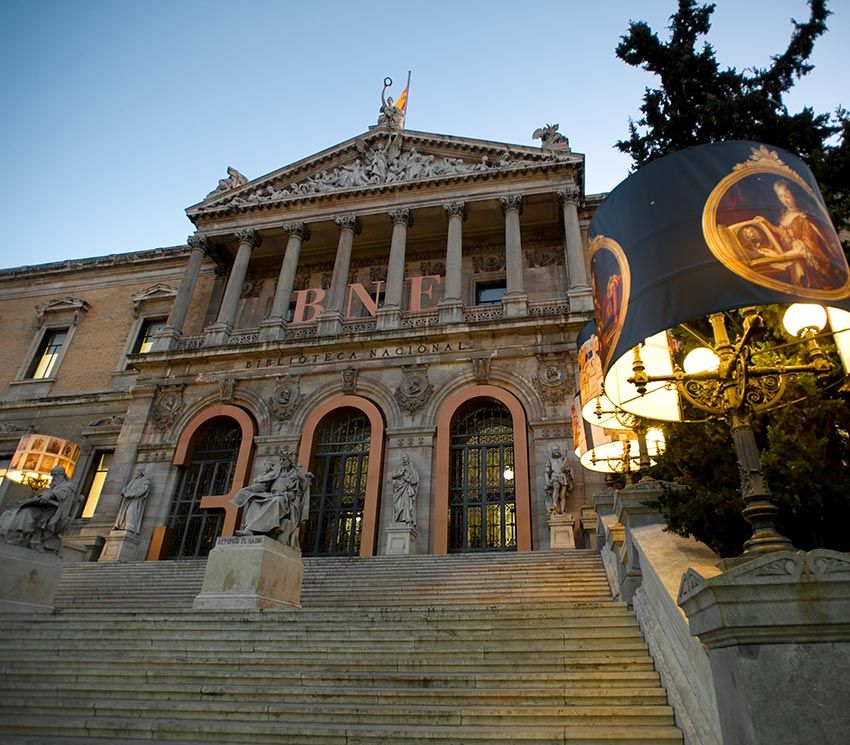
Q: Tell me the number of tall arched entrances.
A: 3